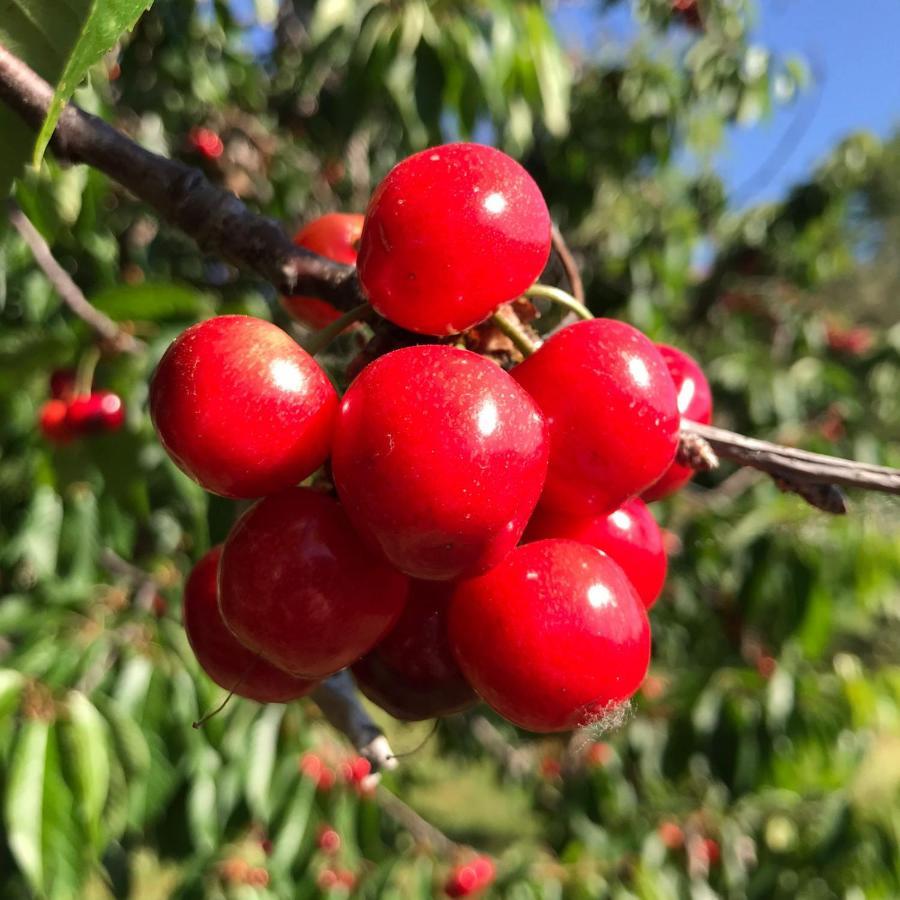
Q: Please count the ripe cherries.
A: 11